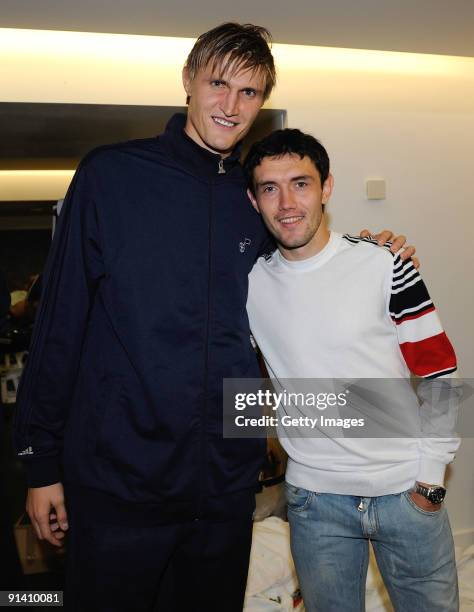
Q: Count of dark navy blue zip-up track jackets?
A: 1